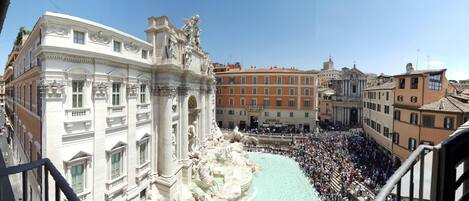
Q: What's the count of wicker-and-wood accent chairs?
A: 0